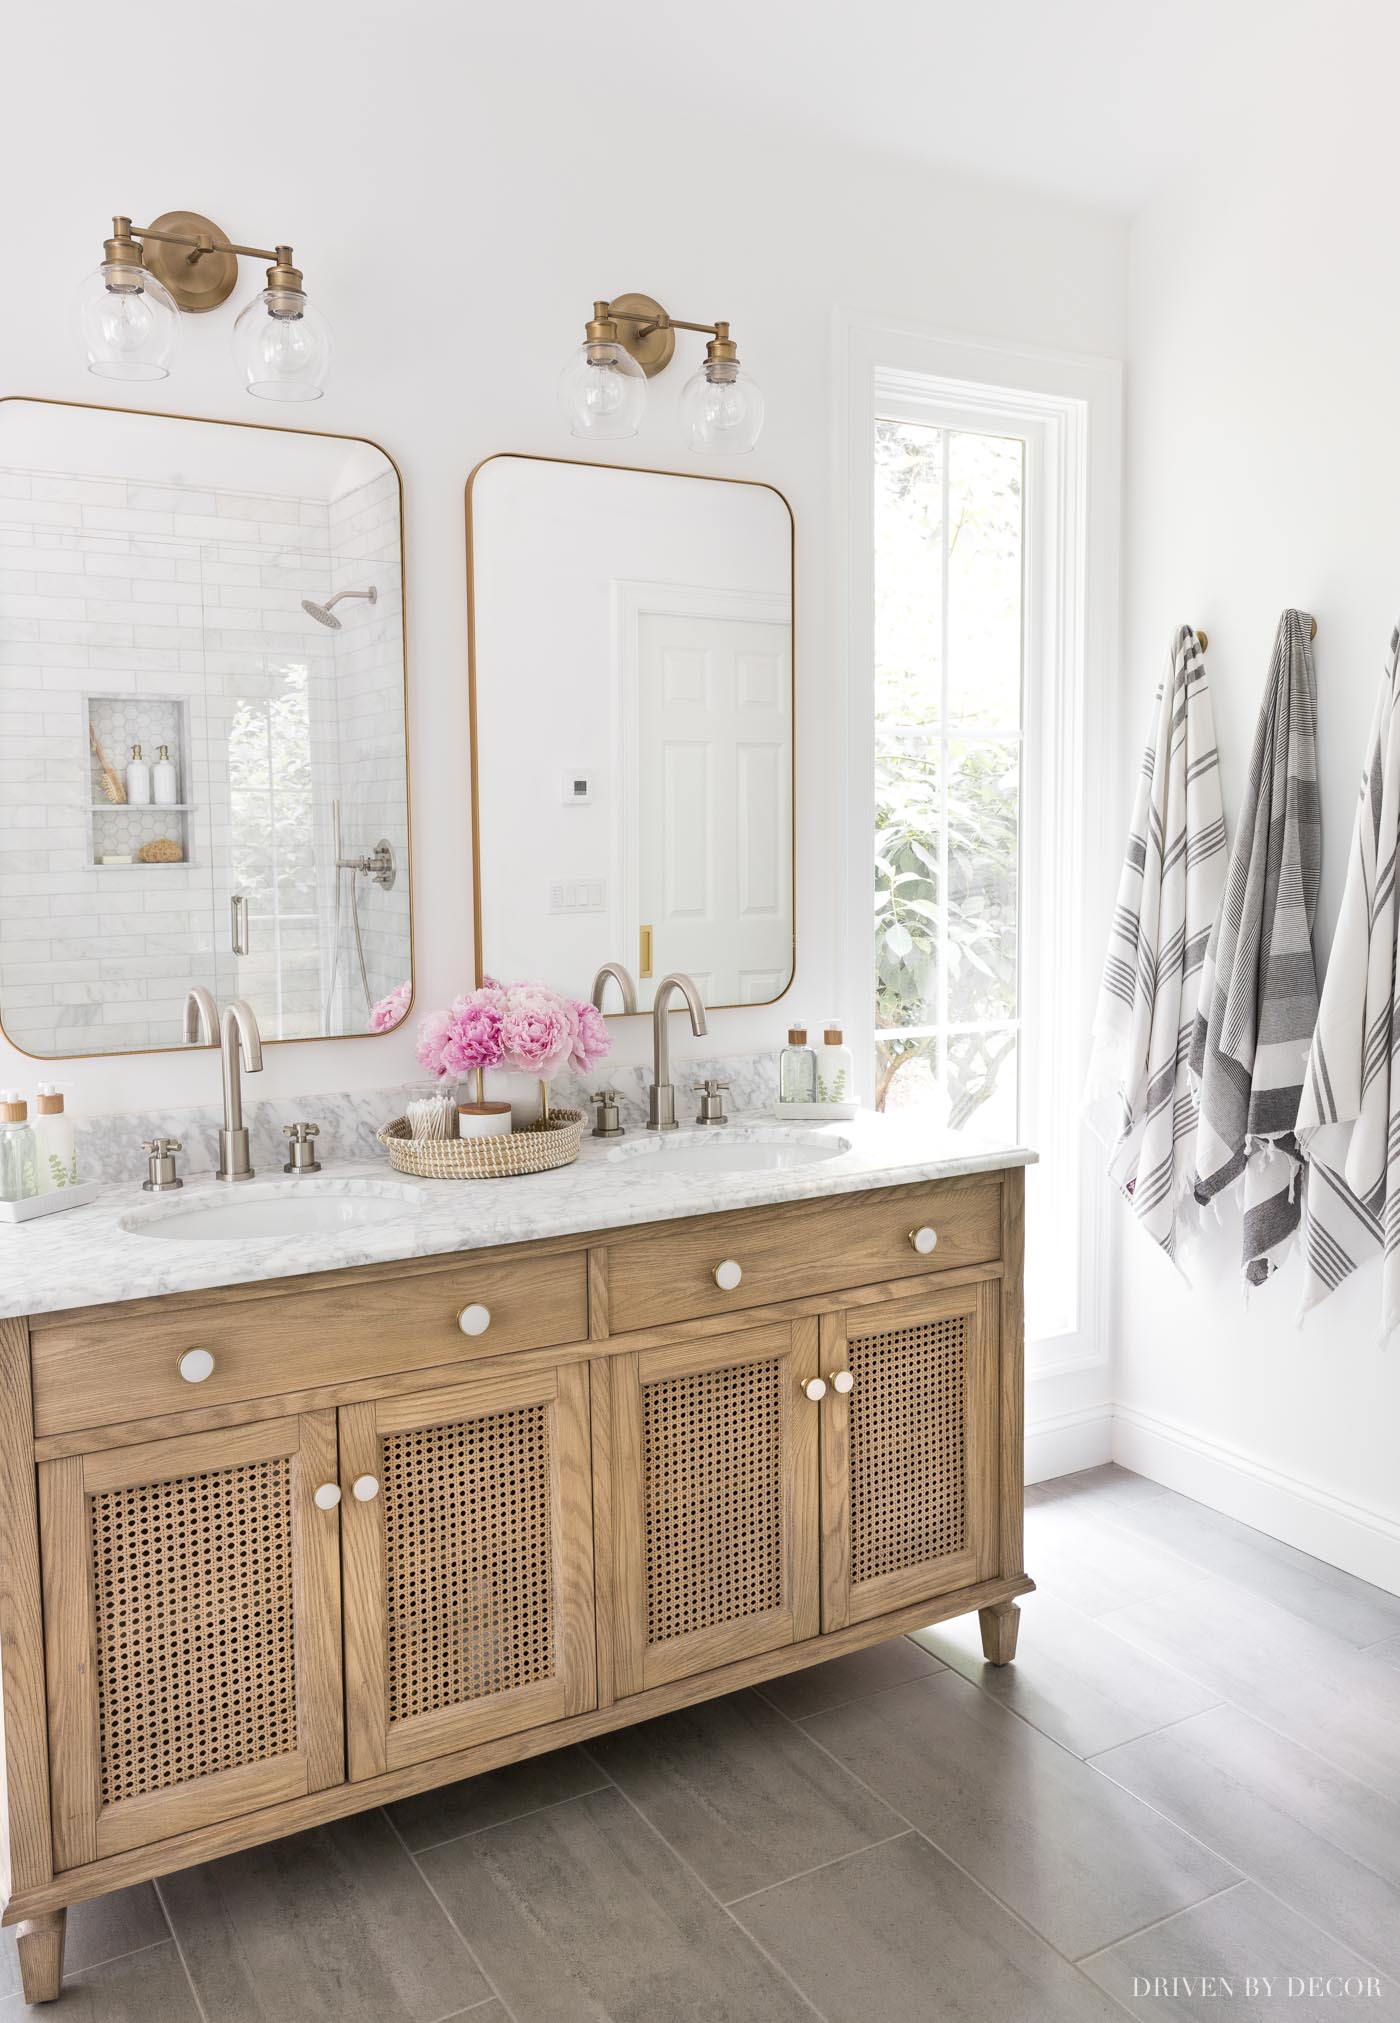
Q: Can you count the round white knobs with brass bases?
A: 8